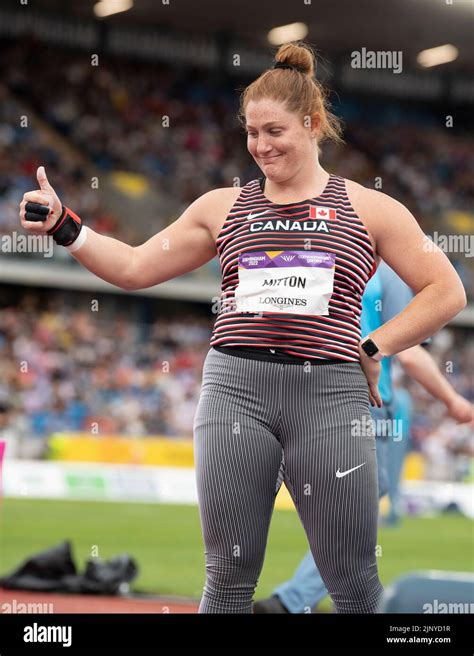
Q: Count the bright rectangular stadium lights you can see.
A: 3